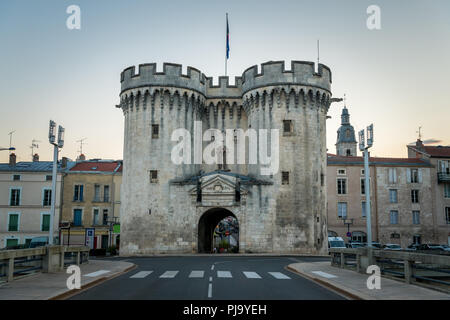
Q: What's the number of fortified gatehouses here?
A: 1